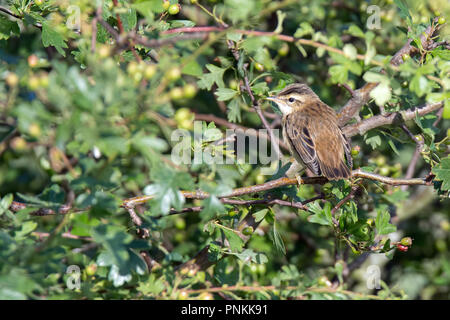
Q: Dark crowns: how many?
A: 1